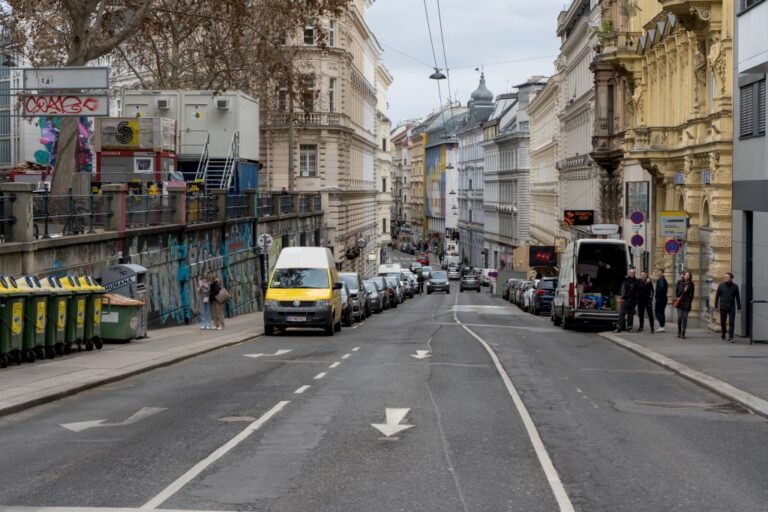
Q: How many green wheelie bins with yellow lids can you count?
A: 5